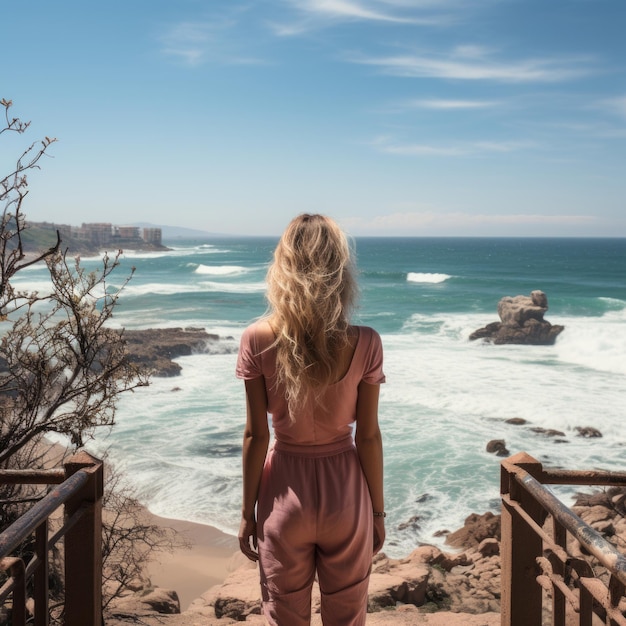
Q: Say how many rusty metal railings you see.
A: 2